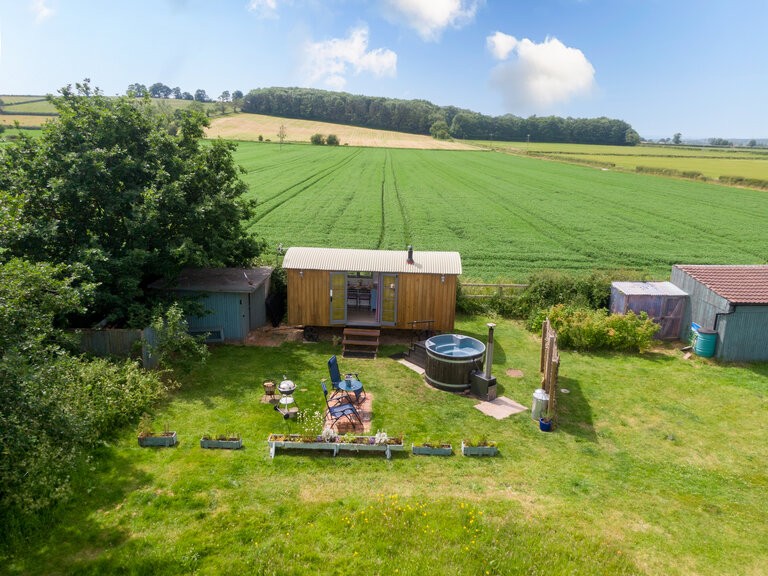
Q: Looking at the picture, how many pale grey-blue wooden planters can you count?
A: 5